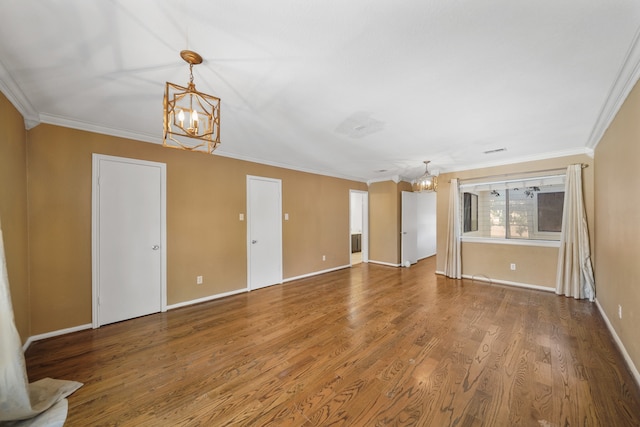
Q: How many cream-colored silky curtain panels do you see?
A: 3